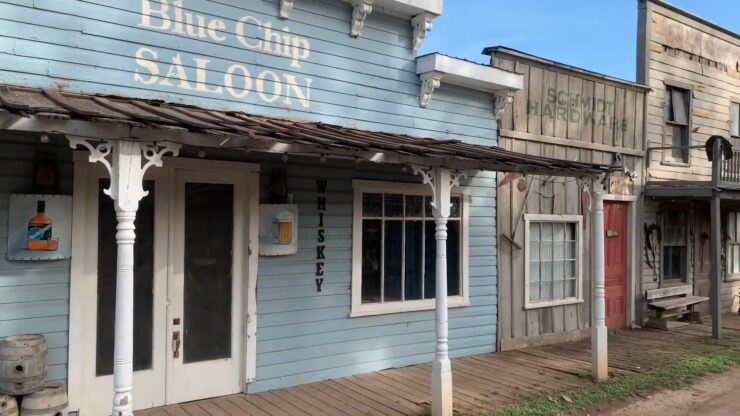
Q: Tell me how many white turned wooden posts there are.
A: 3